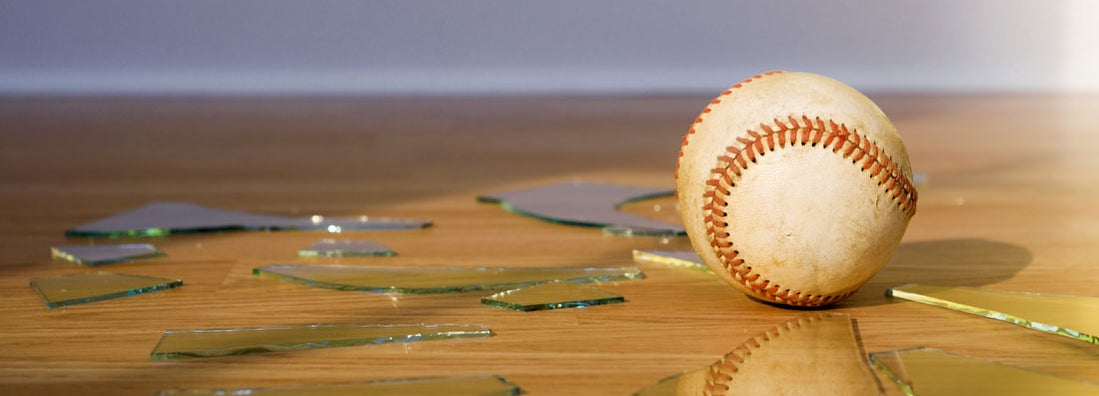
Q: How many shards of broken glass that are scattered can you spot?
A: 13